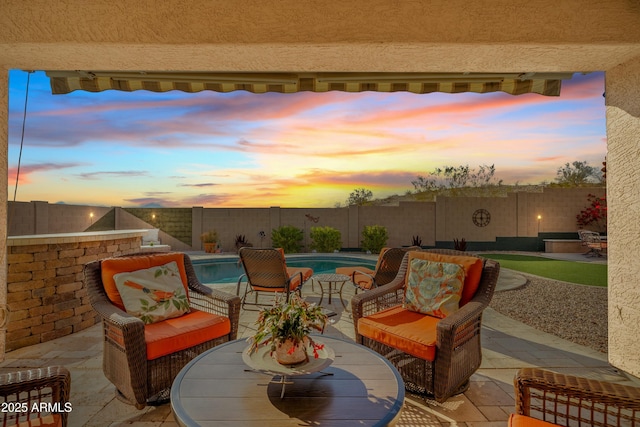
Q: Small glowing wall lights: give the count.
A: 3